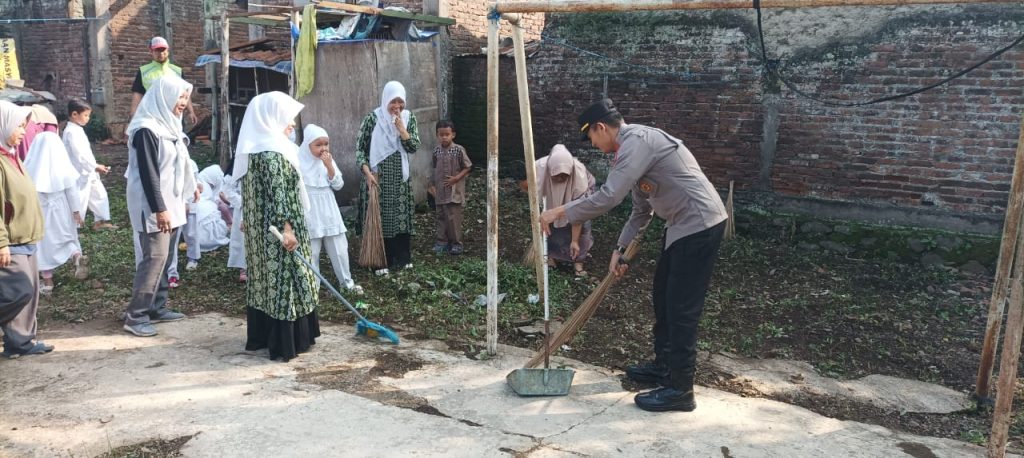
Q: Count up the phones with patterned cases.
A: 0